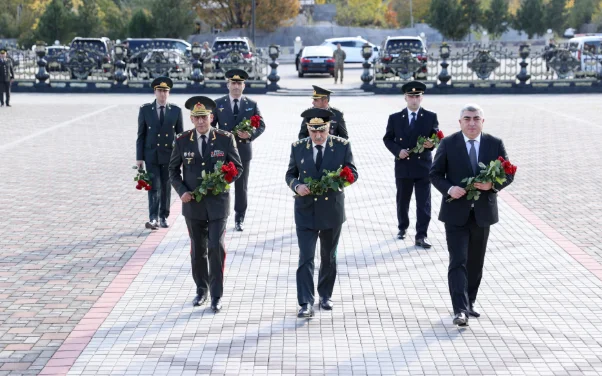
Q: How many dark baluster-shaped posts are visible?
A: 7